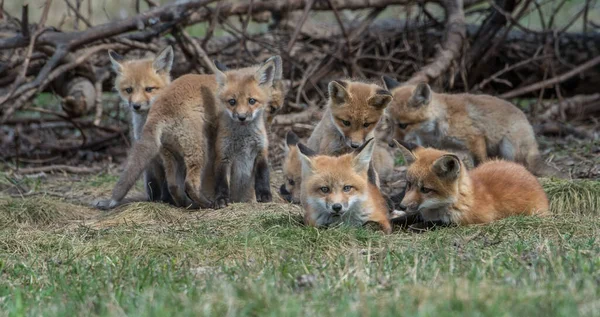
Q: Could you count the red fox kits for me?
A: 8